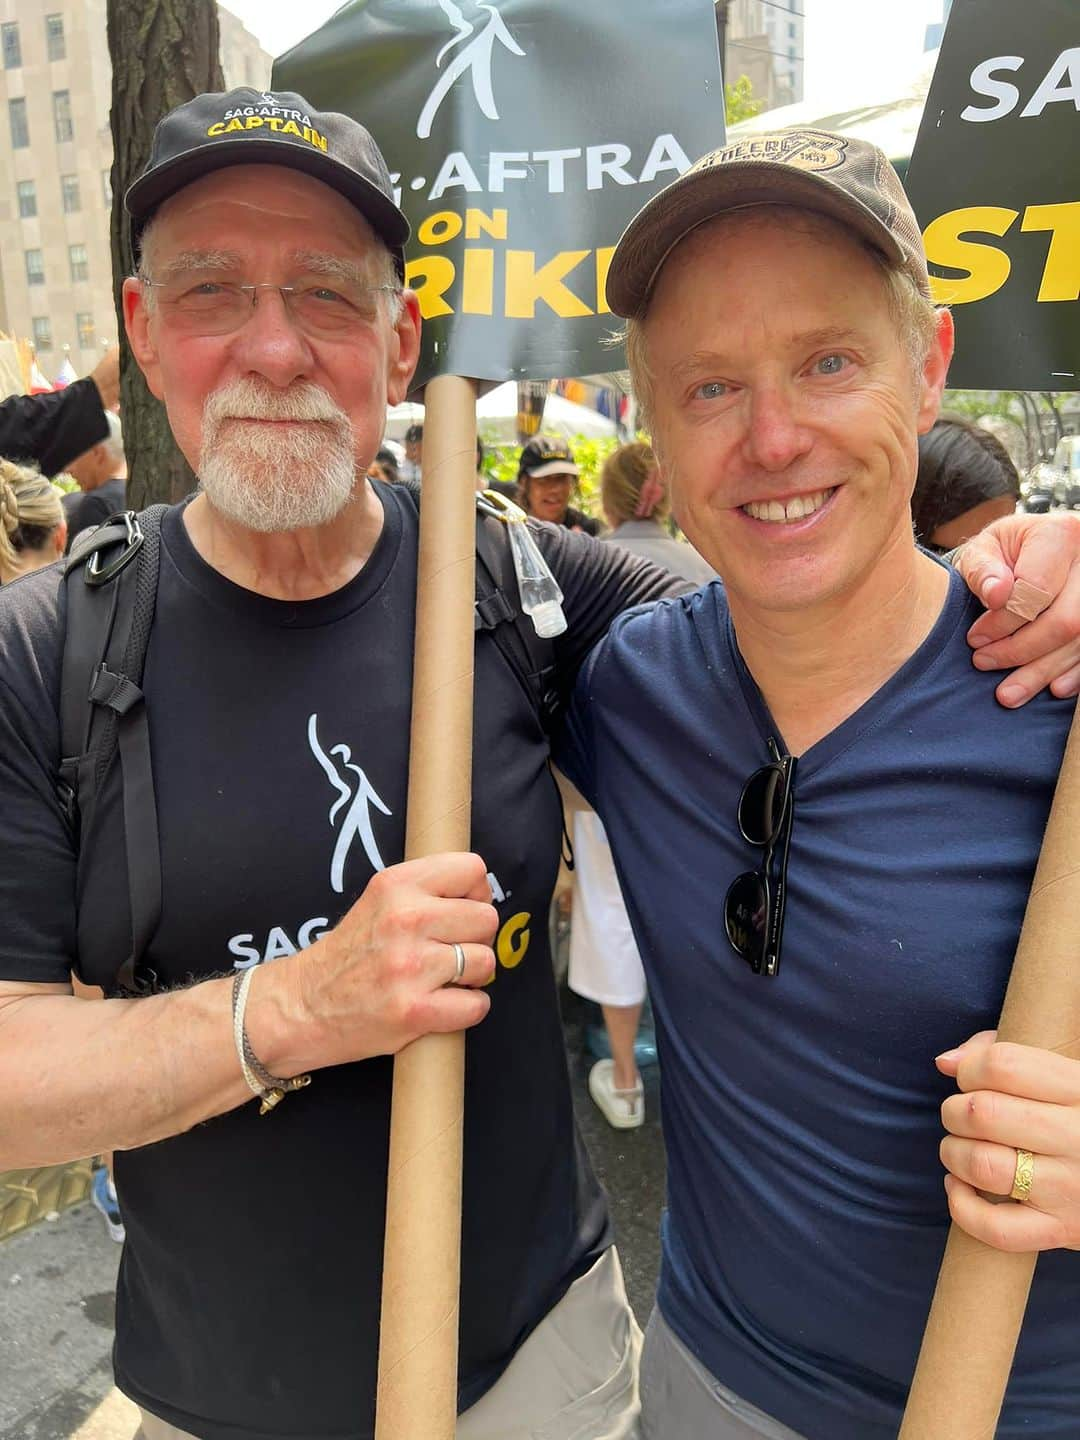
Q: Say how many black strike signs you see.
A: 2